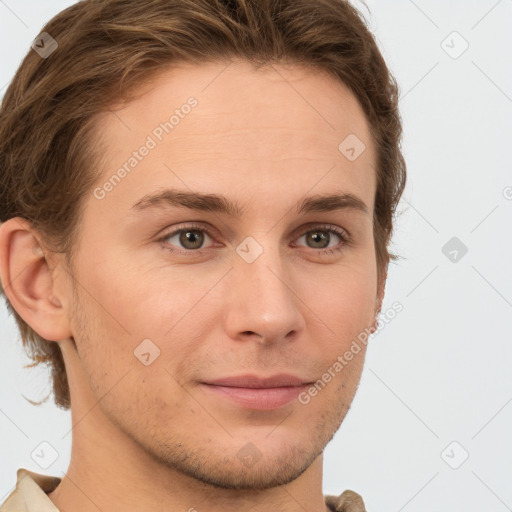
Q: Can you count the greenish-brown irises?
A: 2